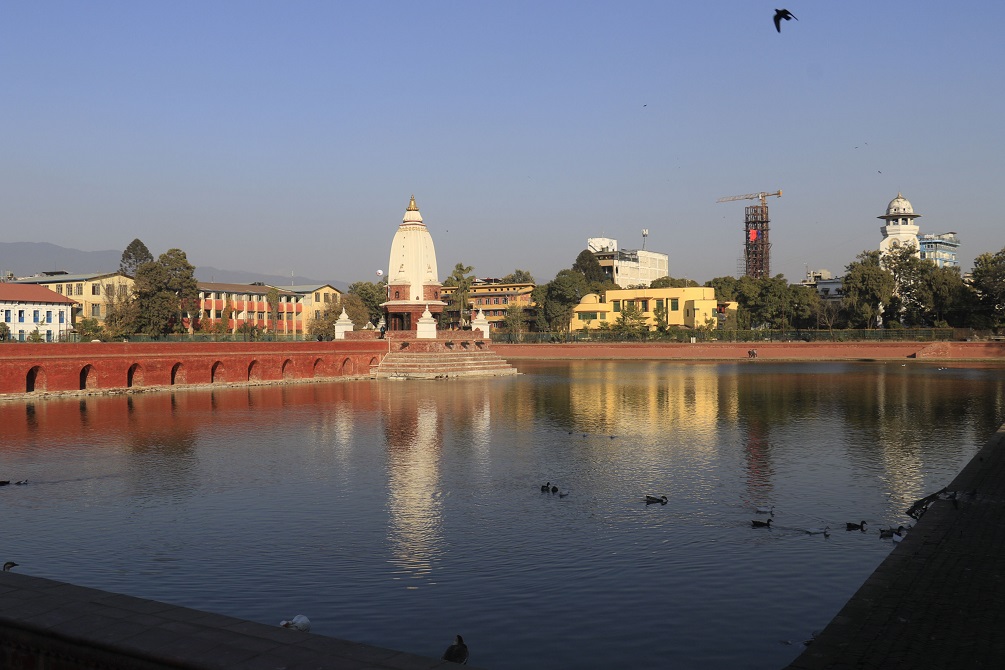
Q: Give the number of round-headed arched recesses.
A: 10